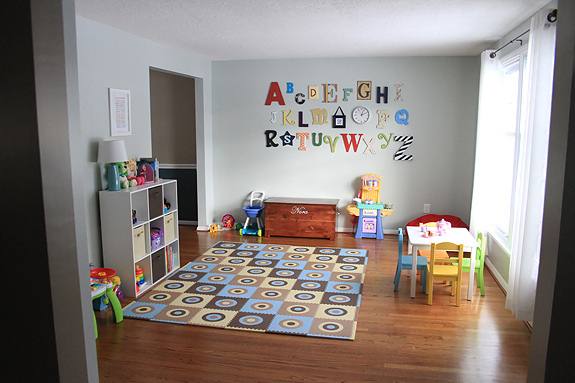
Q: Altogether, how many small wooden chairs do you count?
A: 4